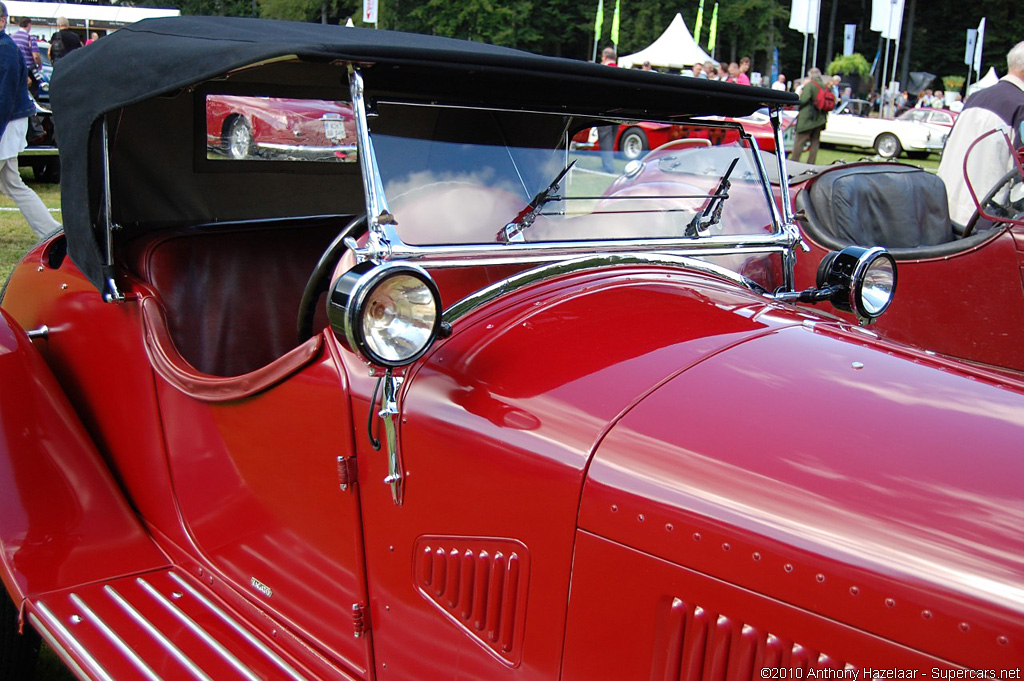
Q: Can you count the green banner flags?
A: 4